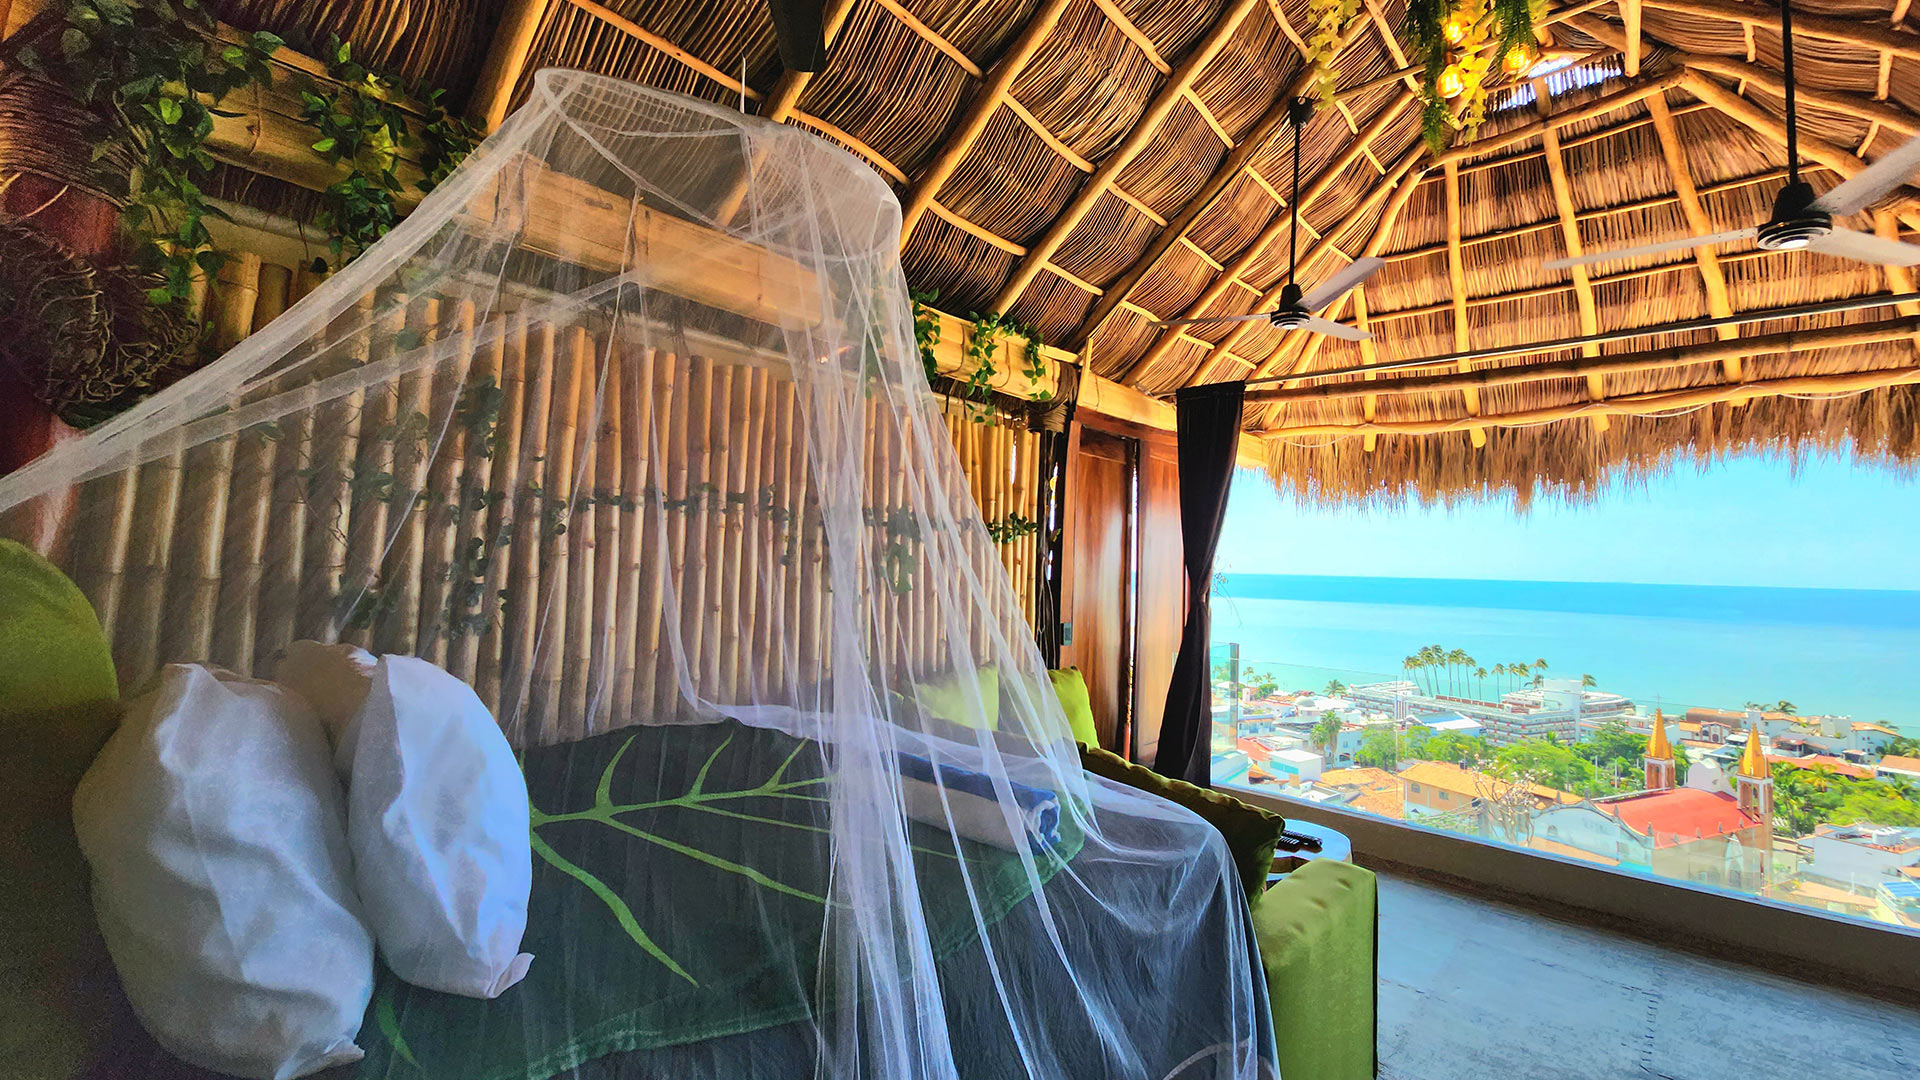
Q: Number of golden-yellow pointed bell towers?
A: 2